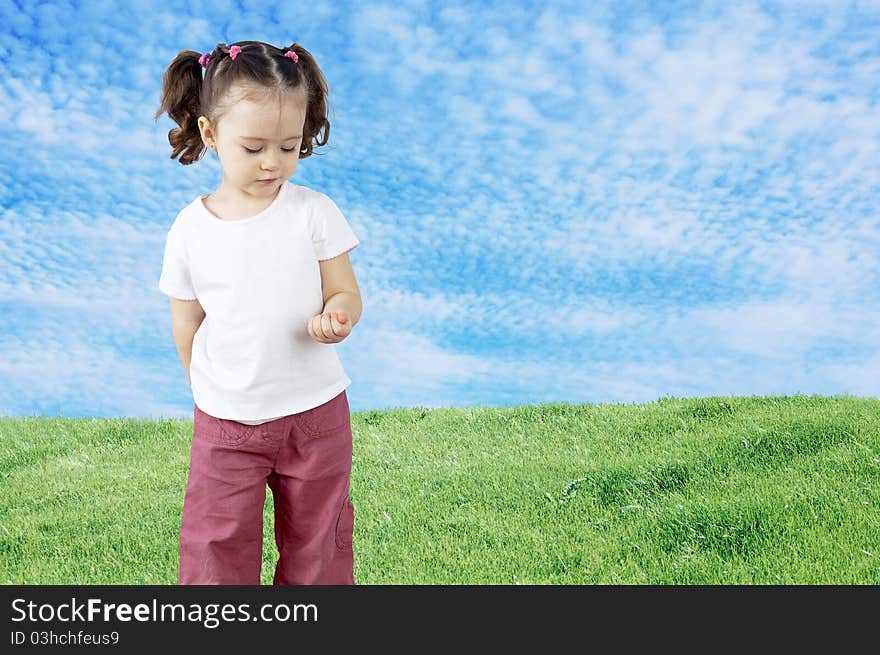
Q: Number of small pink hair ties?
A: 3